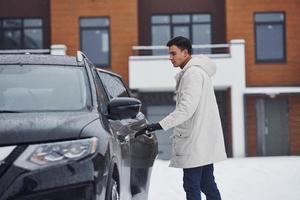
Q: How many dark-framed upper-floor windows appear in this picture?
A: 4